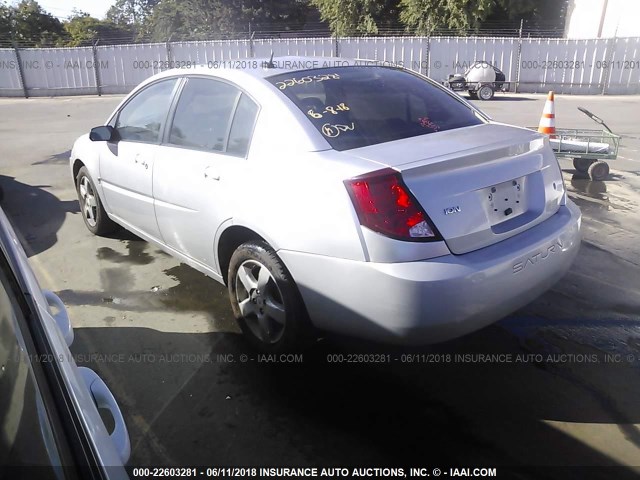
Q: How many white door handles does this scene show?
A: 4